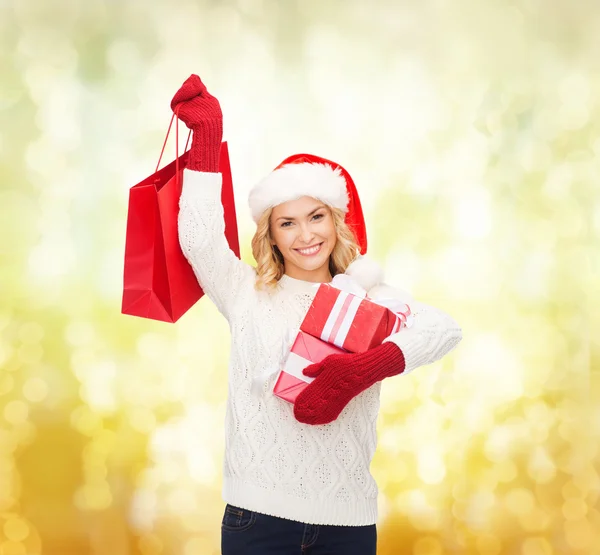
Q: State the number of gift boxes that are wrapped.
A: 2